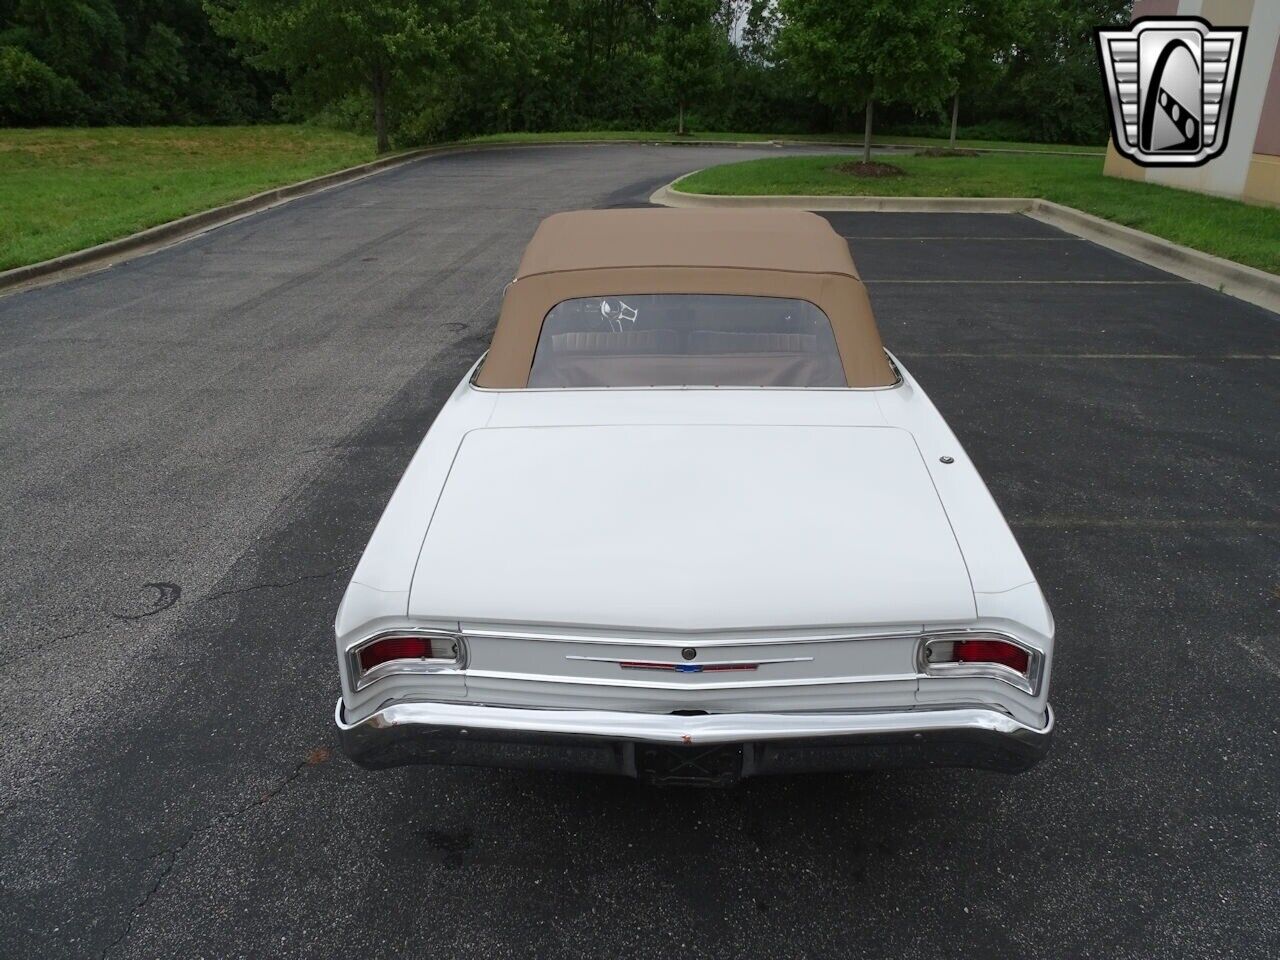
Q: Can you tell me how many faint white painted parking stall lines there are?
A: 4